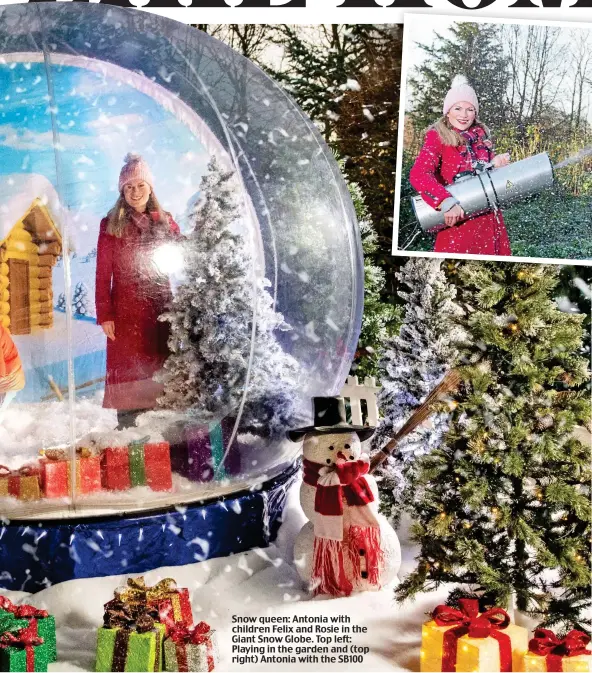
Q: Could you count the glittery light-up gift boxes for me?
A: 2